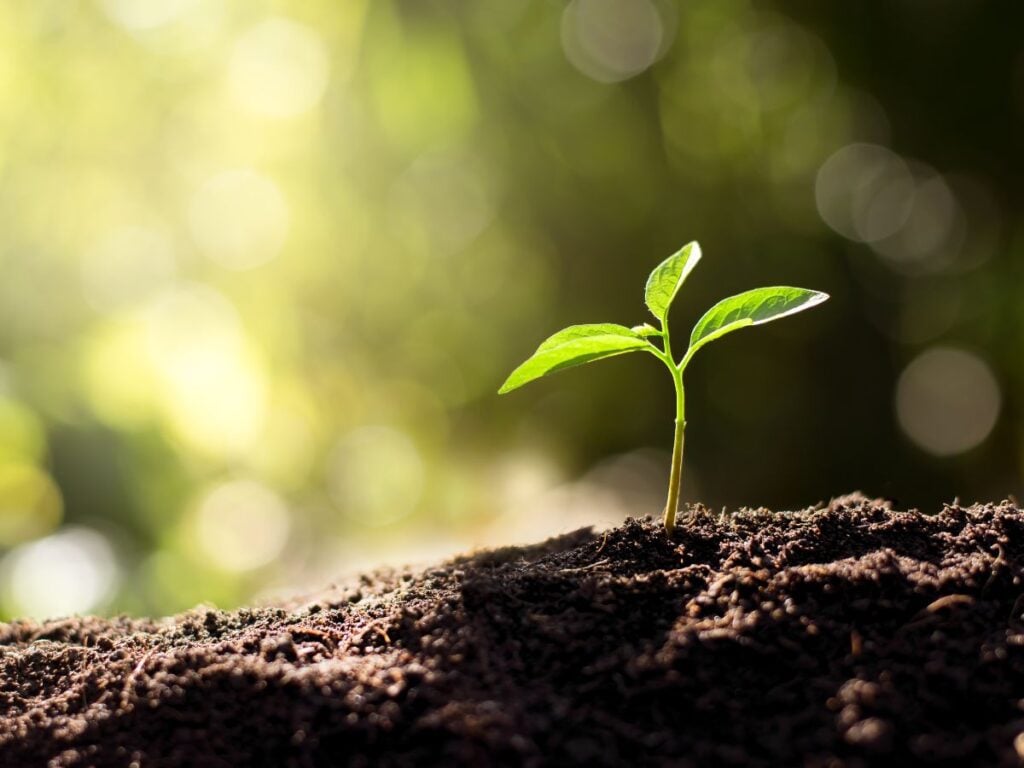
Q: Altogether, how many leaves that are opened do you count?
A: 3